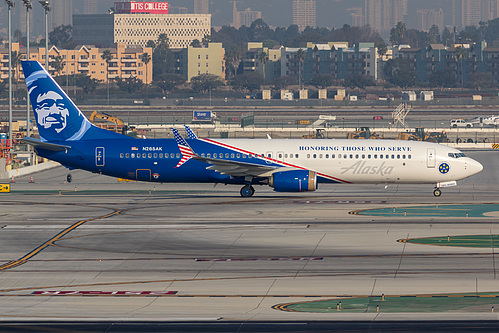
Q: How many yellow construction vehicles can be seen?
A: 4